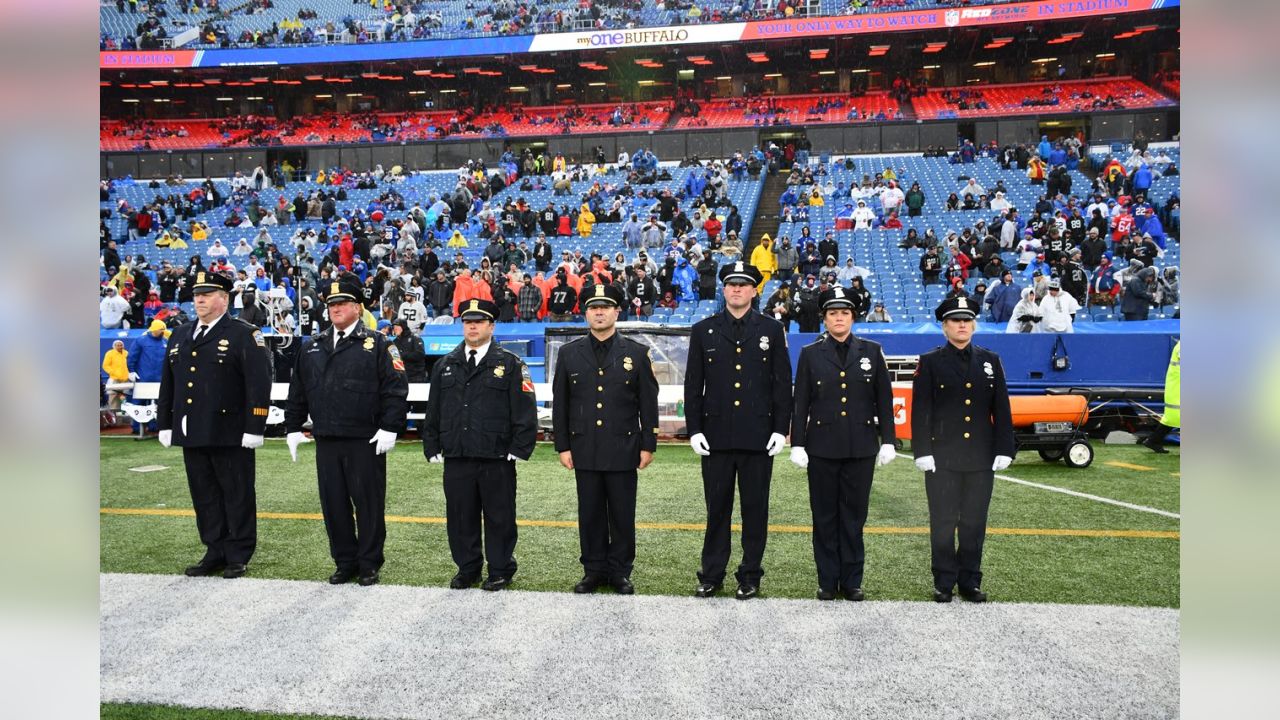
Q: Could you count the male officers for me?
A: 5